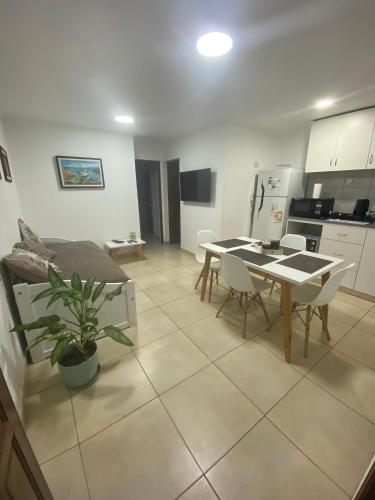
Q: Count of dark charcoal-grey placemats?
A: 4